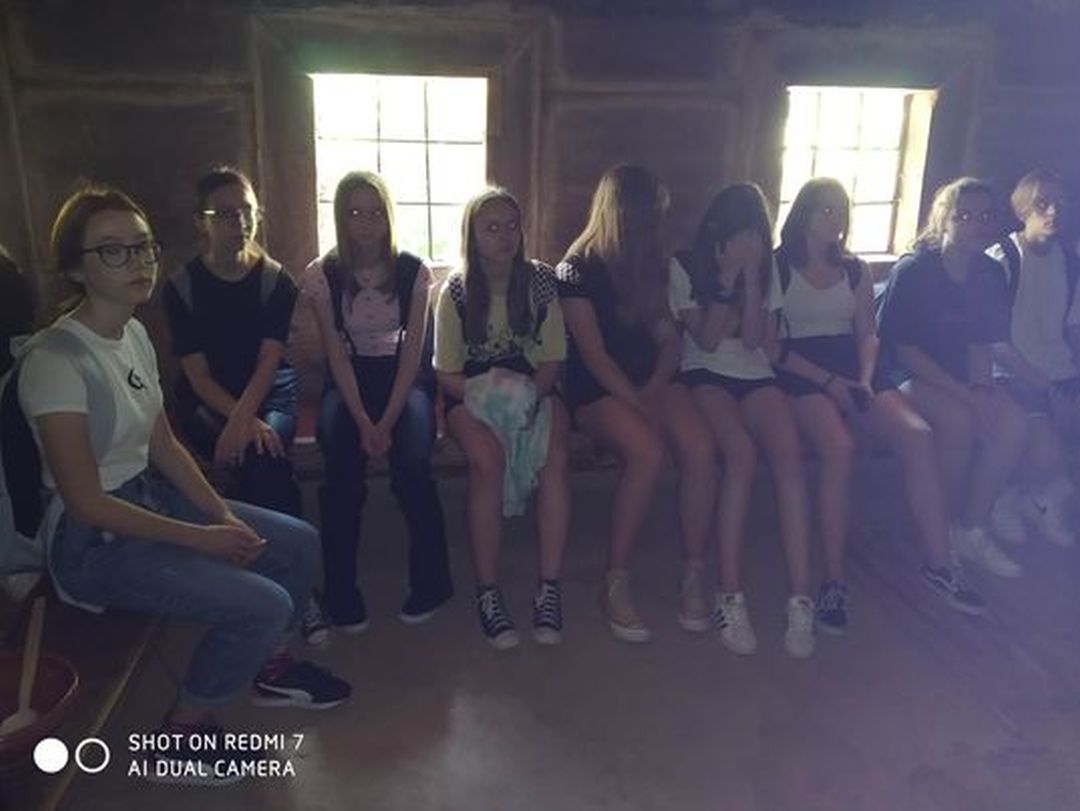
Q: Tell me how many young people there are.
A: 9